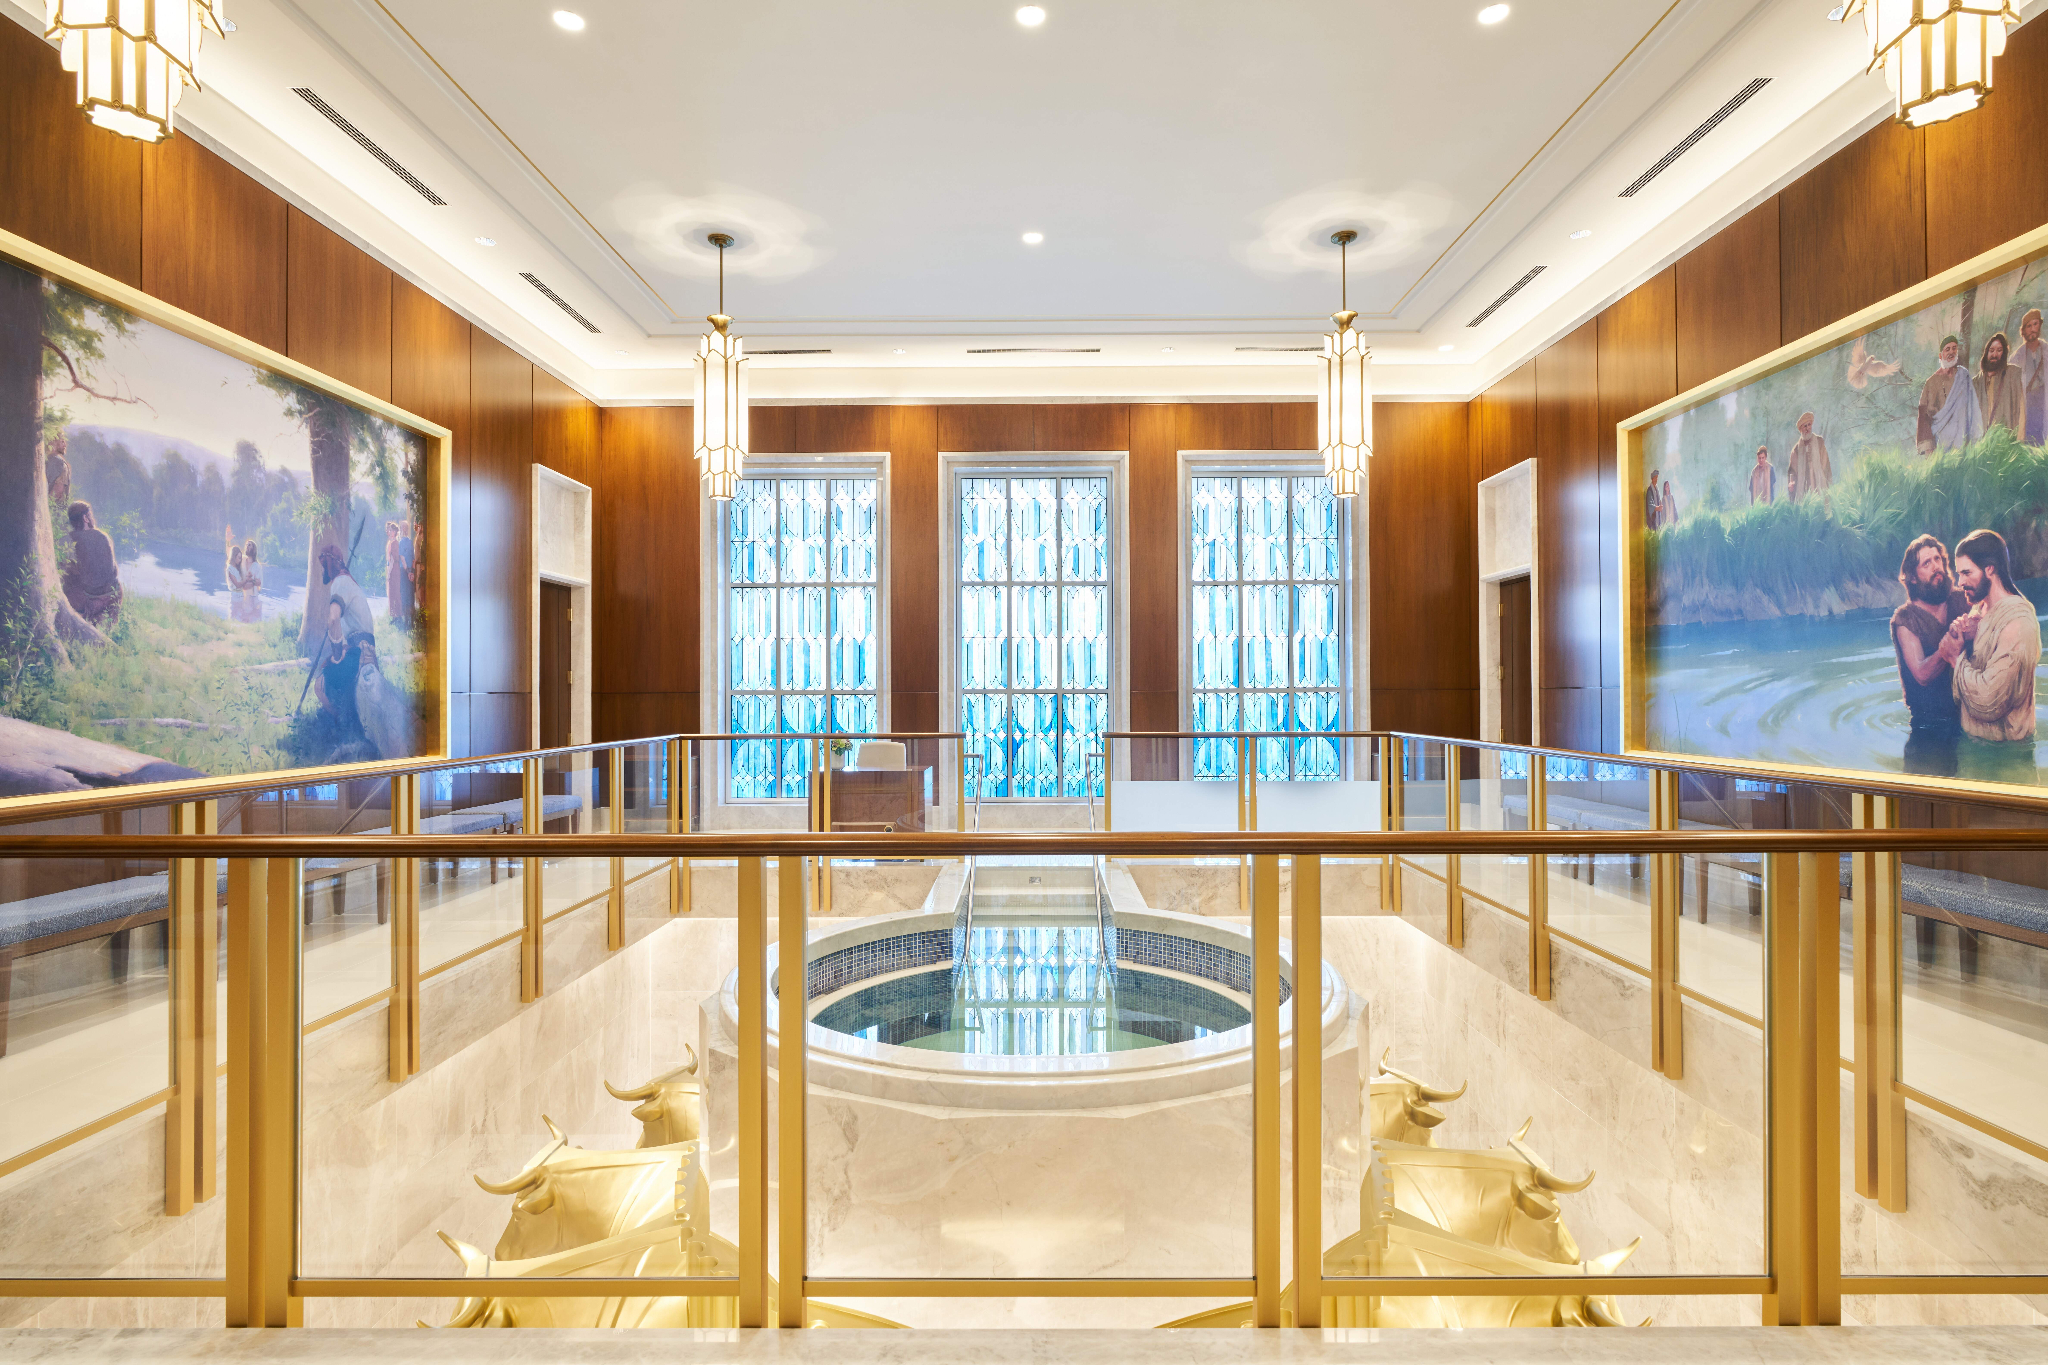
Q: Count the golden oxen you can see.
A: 6